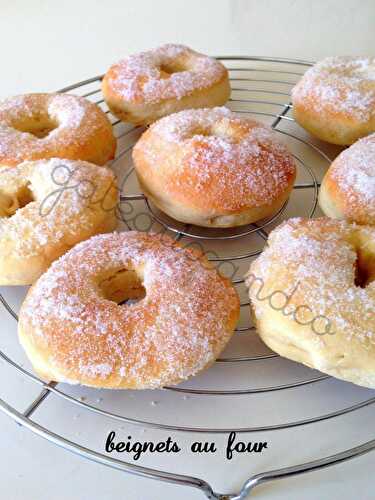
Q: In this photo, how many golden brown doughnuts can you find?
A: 8